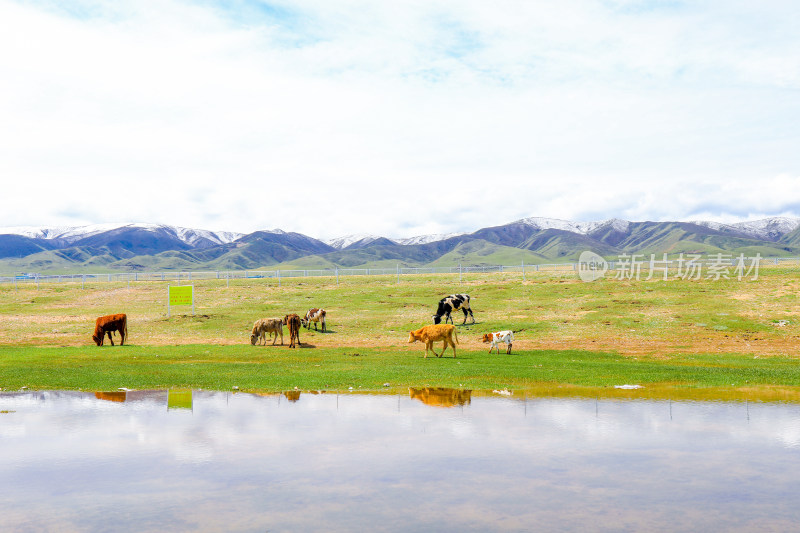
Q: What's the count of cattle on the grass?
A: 7